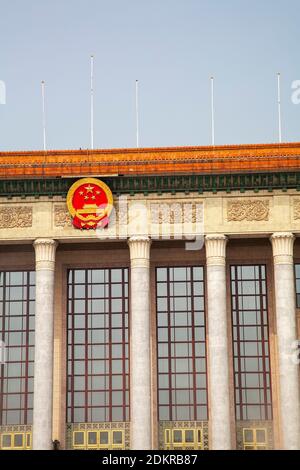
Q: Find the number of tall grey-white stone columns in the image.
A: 4